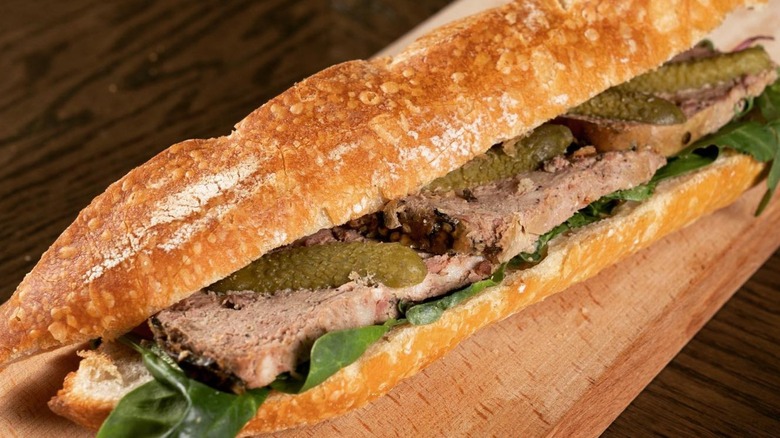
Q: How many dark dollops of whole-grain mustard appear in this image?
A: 1